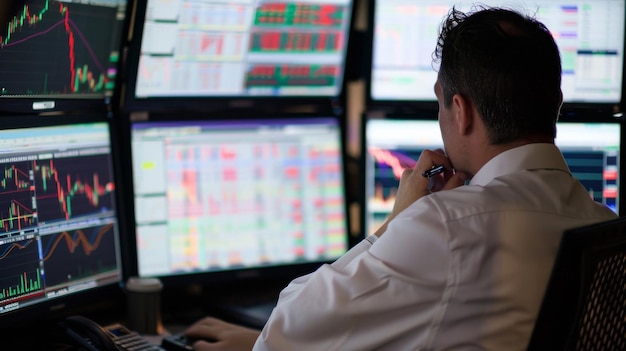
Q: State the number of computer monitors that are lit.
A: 6